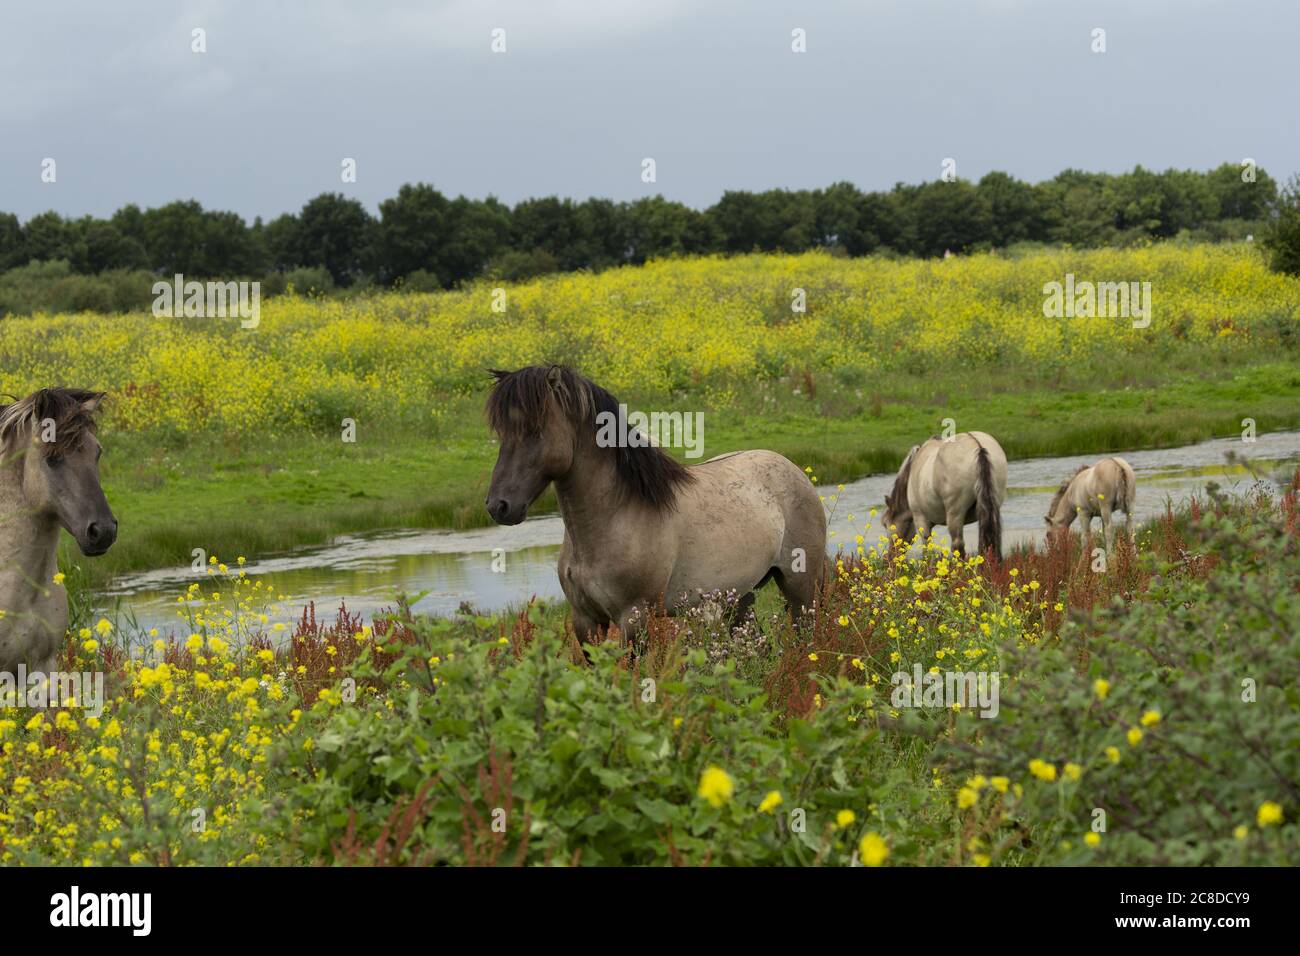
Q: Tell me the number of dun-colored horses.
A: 4